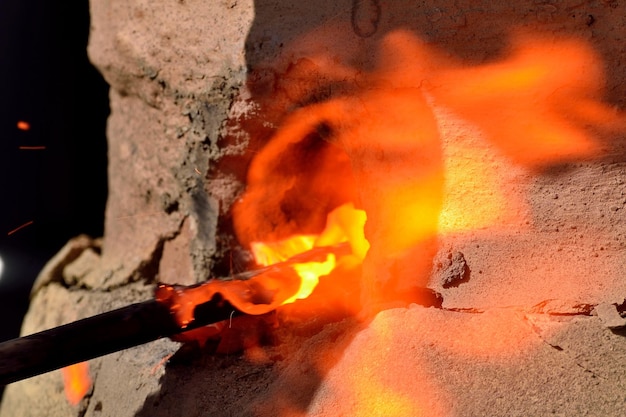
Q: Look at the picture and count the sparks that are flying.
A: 3